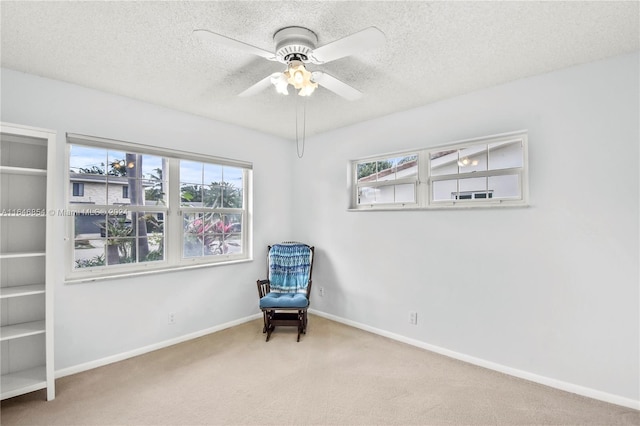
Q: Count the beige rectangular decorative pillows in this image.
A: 0